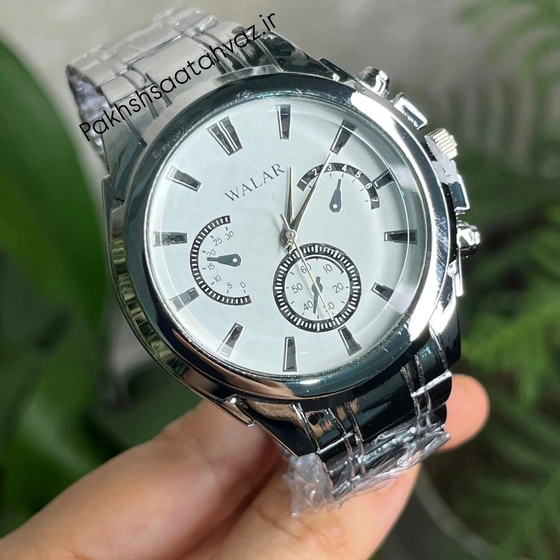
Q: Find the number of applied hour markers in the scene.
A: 12